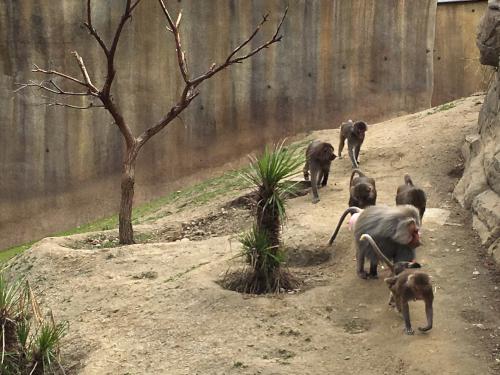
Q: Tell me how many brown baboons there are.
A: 5